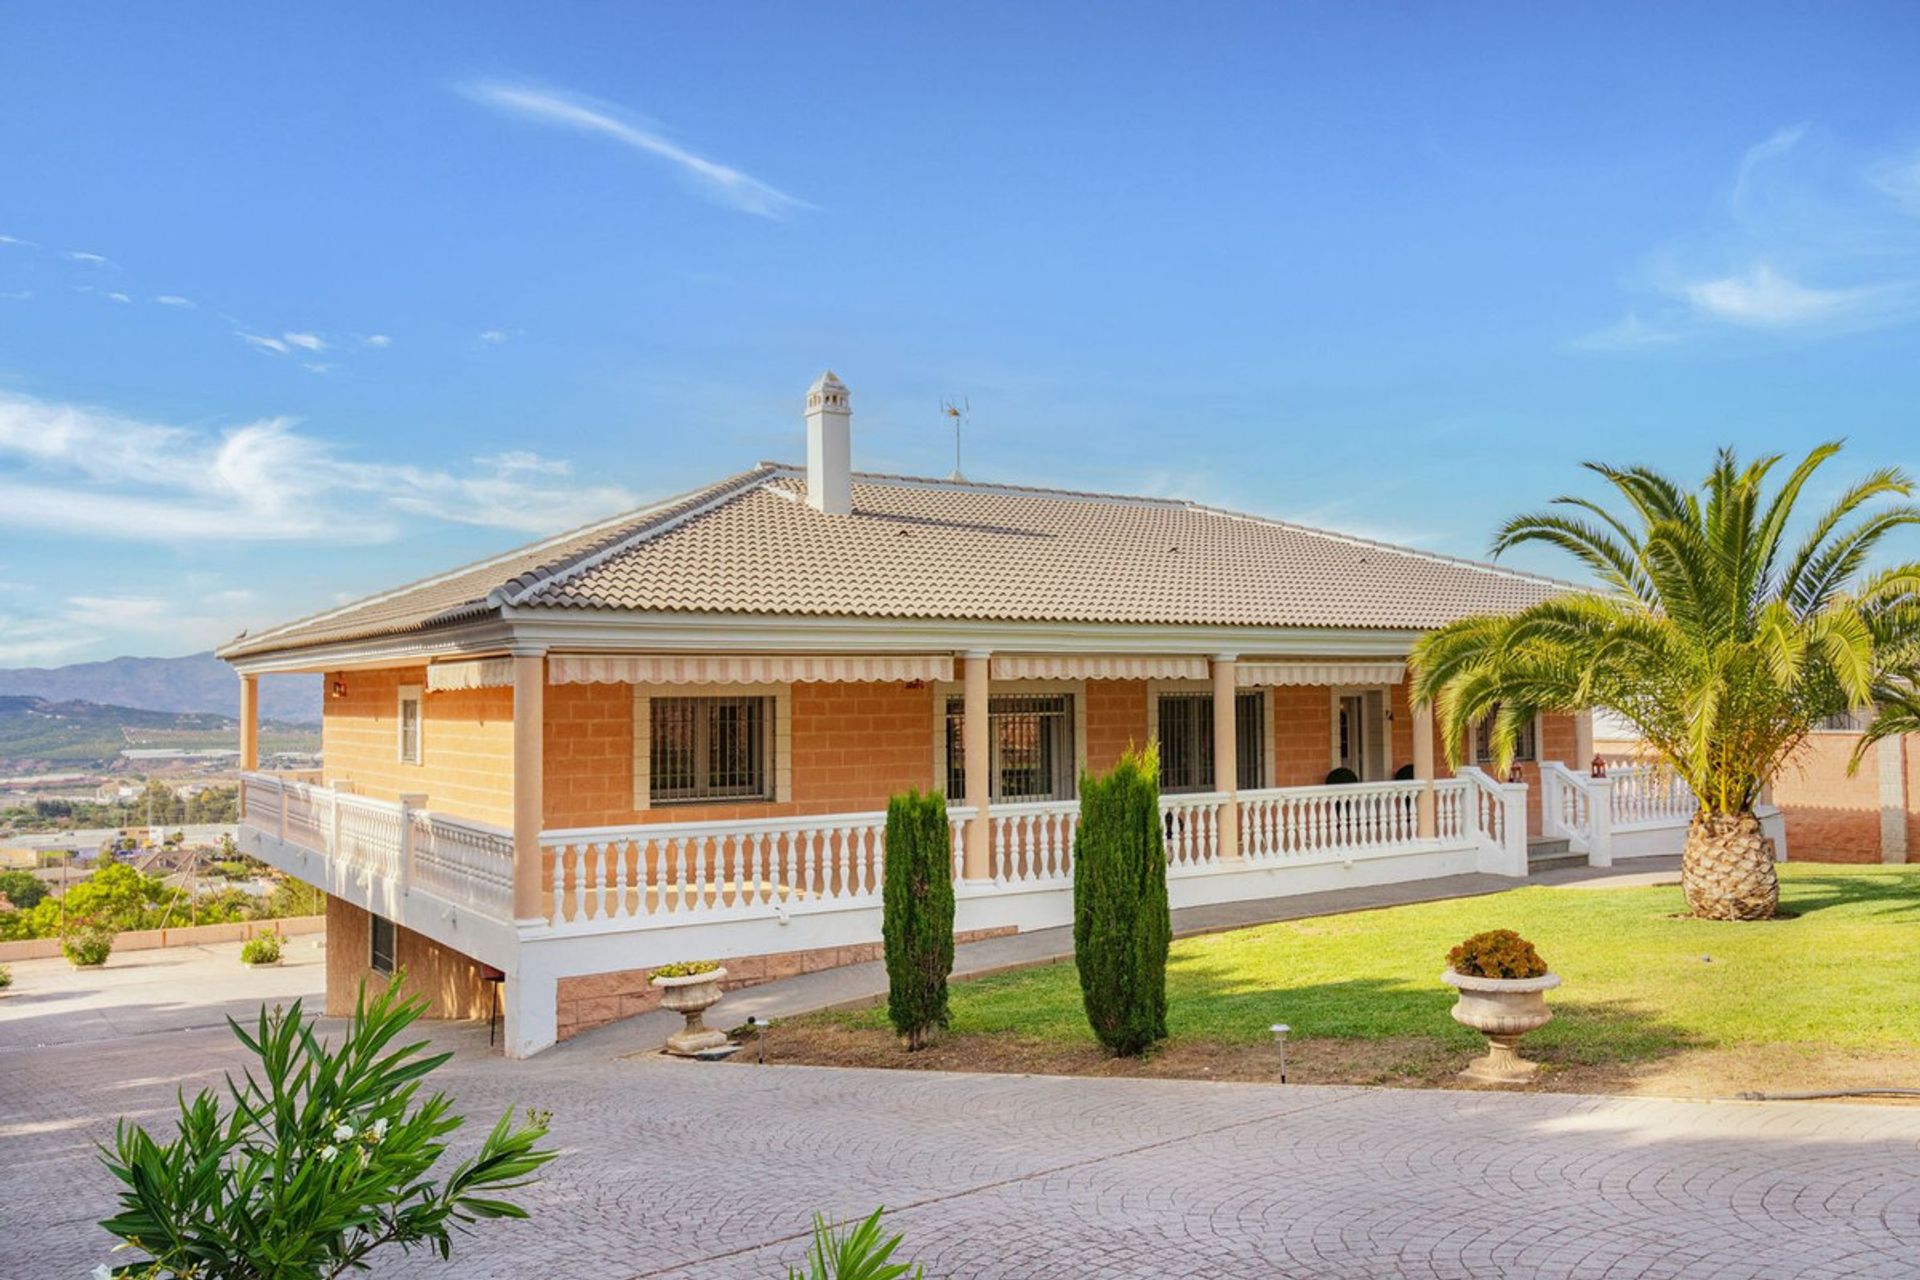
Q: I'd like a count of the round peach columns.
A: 6